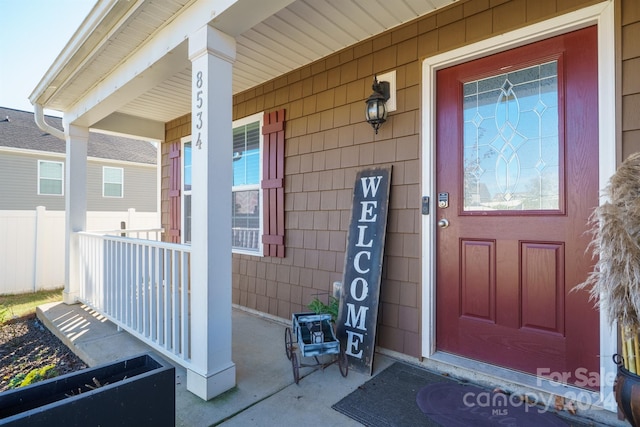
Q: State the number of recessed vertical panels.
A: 2